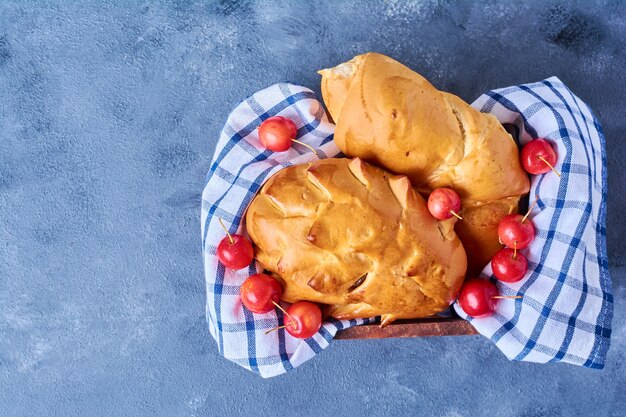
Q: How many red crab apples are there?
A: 9